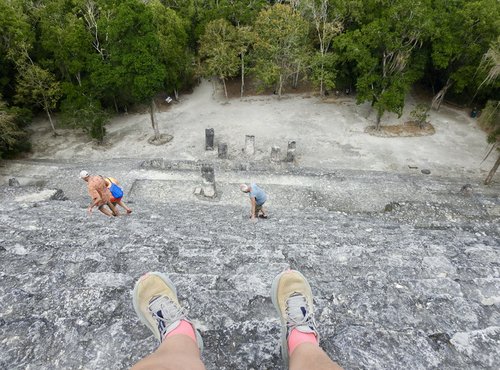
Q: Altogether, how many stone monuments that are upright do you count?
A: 6